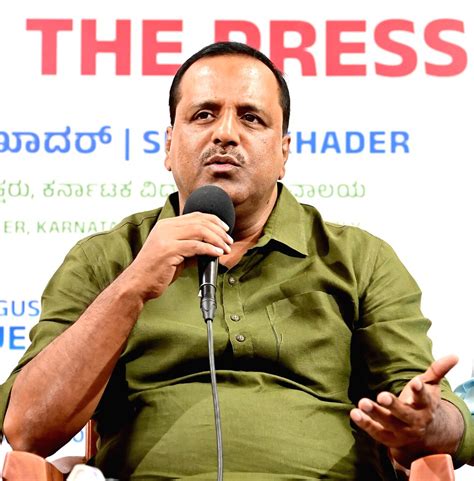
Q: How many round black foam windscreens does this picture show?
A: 1